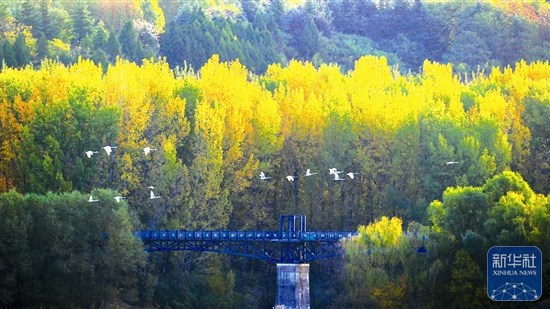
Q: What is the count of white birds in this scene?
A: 14